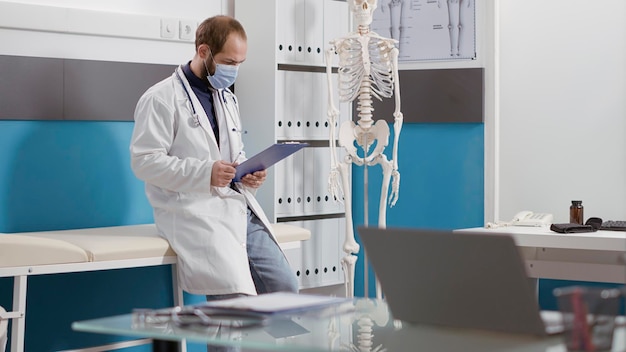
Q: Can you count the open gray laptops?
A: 1